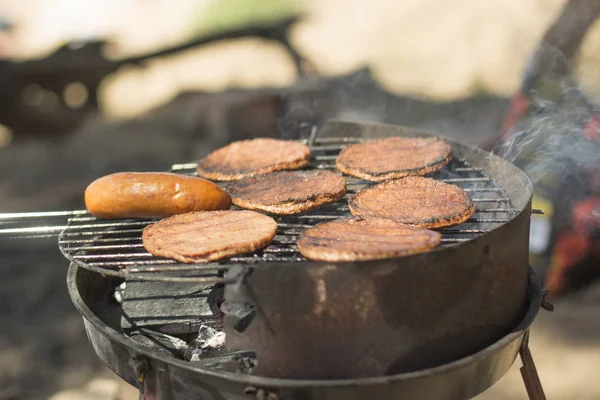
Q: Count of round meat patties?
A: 6